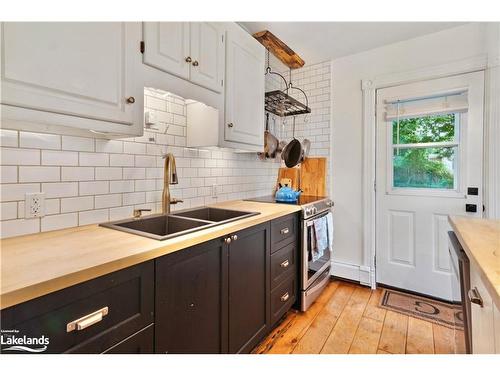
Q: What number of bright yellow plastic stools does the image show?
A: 0